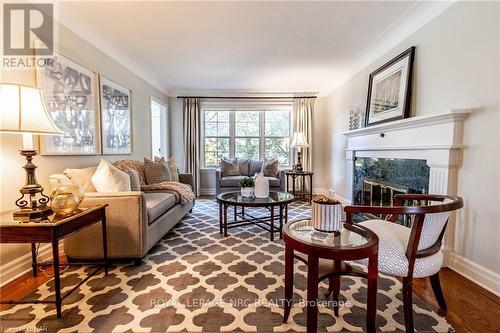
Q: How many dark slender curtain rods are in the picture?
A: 1